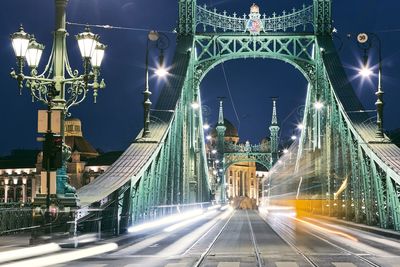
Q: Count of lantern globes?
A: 4